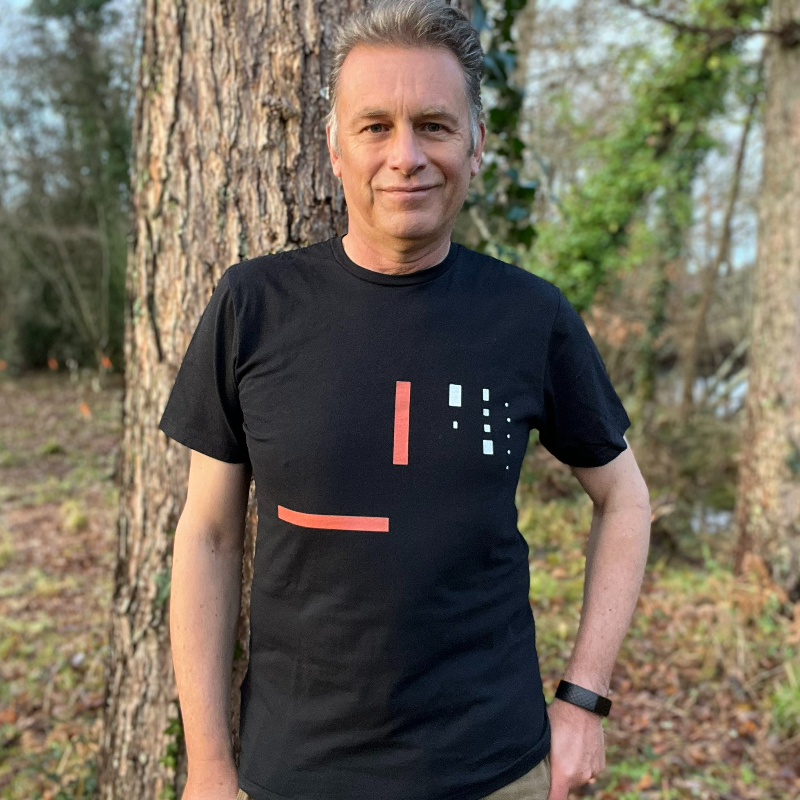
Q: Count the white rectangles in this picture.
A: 6